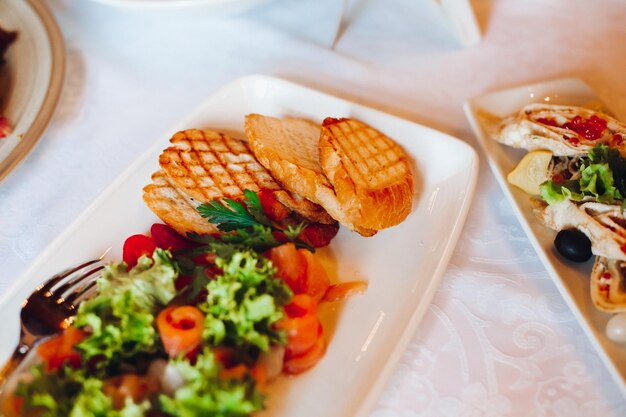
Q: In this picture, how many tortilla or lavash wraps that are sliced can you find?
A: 3